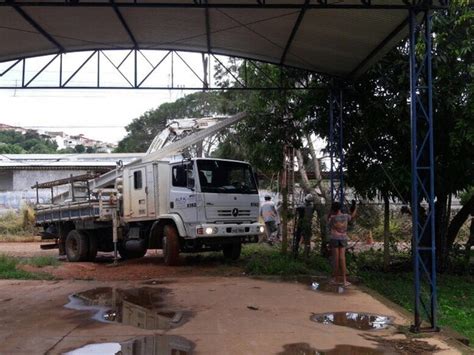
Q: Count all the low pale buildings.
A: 1